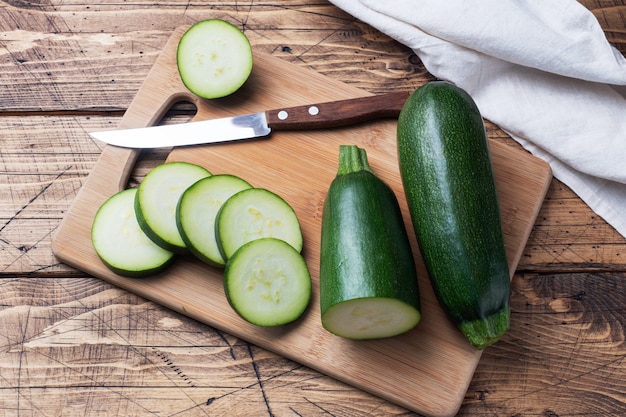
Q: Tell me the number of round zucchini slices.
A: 6